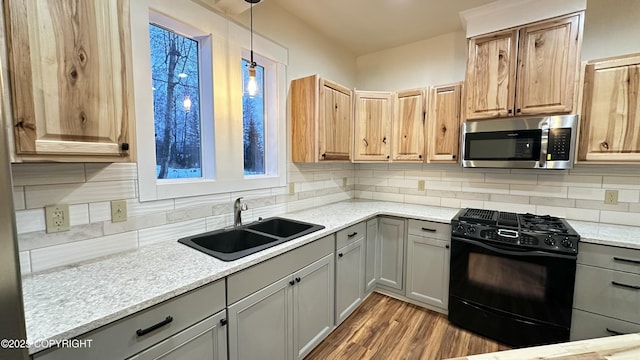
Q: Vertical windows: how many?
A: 2